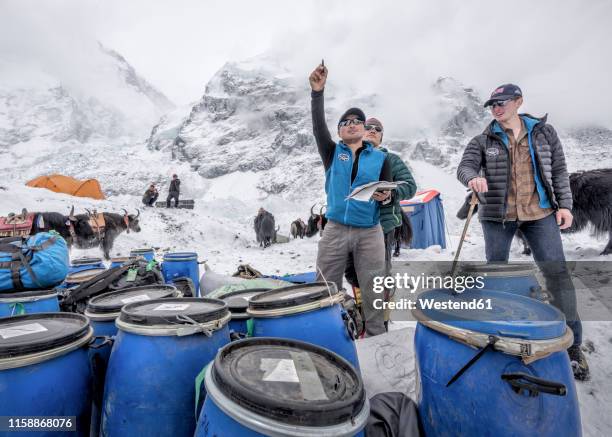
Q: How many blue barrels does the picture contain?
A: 14